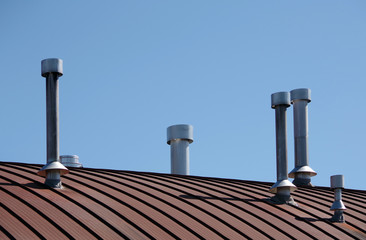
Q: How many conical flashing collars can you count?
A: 4